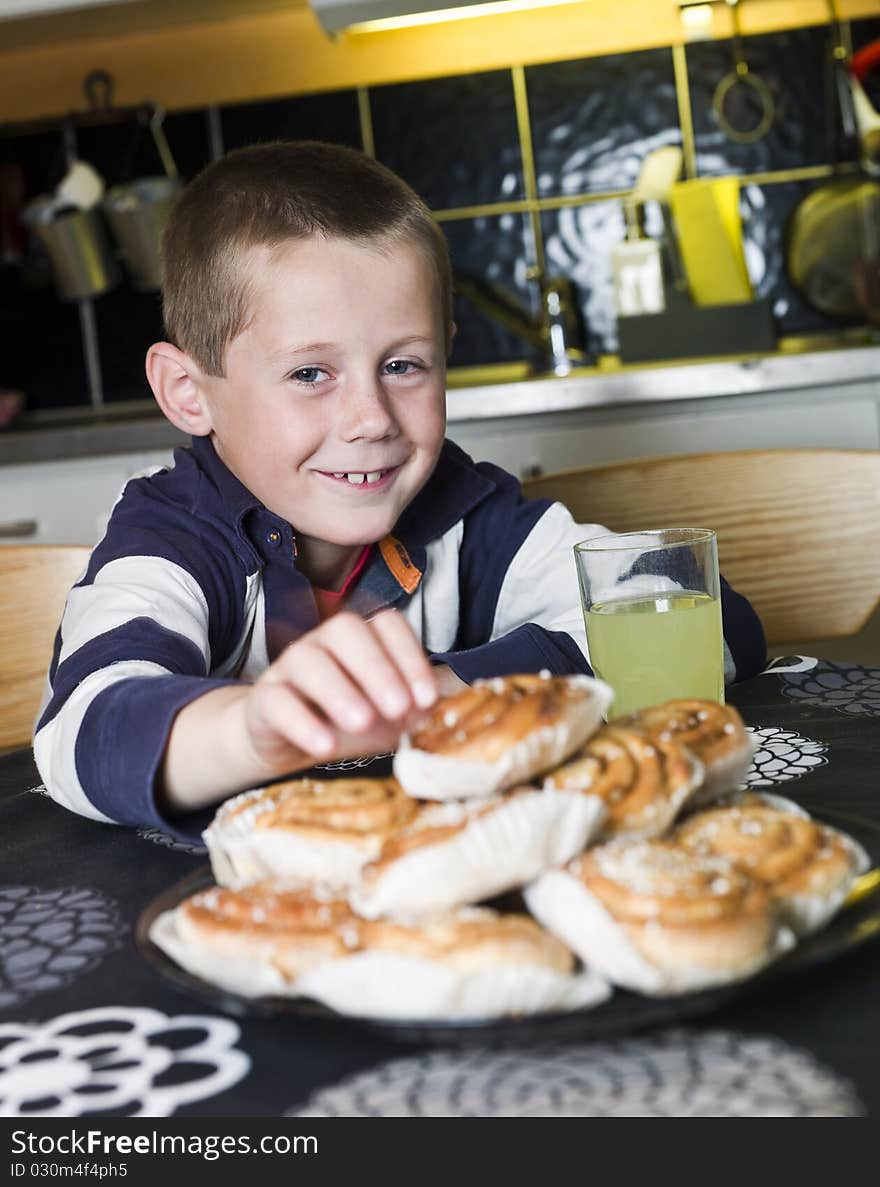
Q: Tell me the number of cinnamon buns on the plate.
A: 9